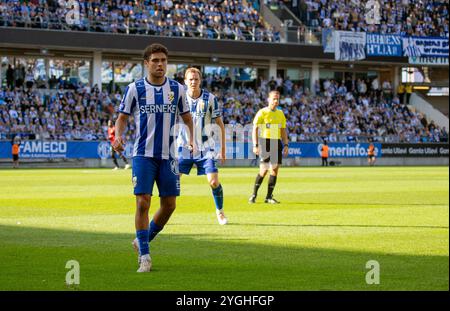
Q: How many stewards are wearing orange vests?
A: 3